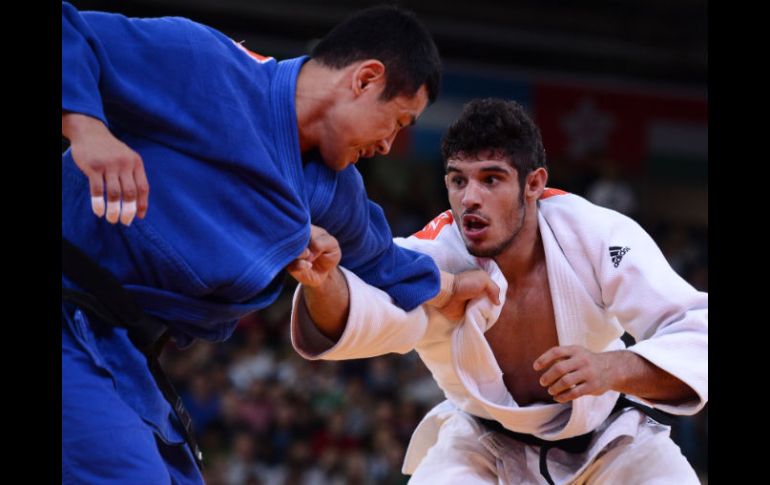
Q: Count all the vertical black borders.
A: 2